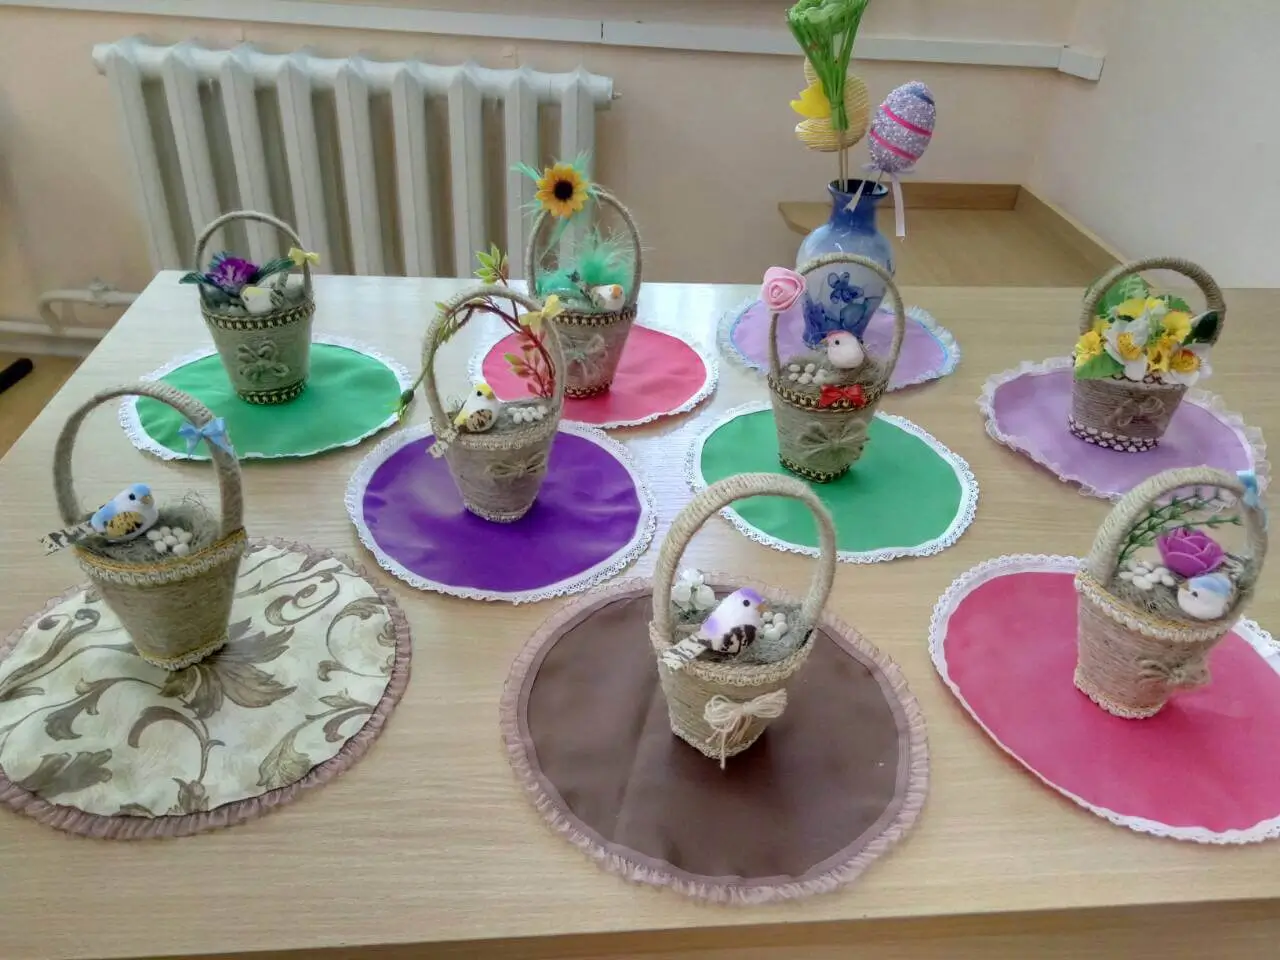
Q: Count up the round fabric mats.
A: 9